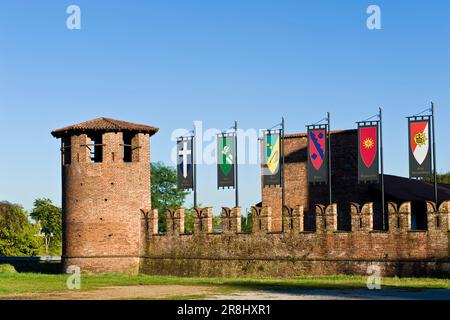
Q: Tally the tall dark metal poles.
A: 6